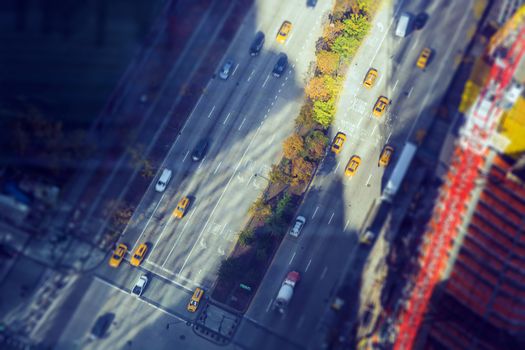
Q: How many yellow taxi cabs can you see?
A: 11